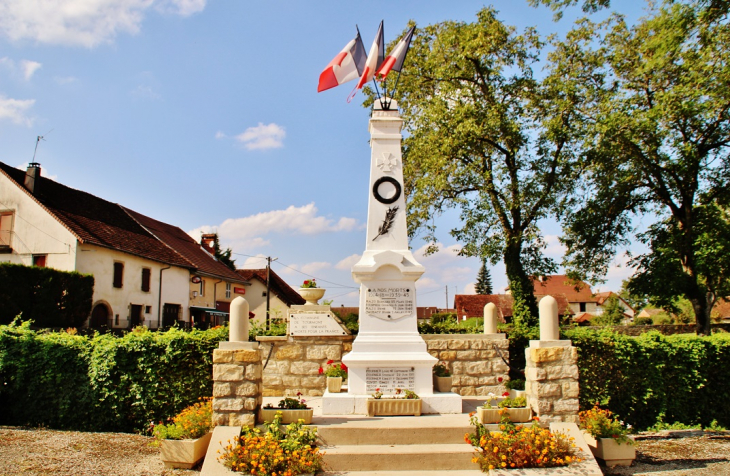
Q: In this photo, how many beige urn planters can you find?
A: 1